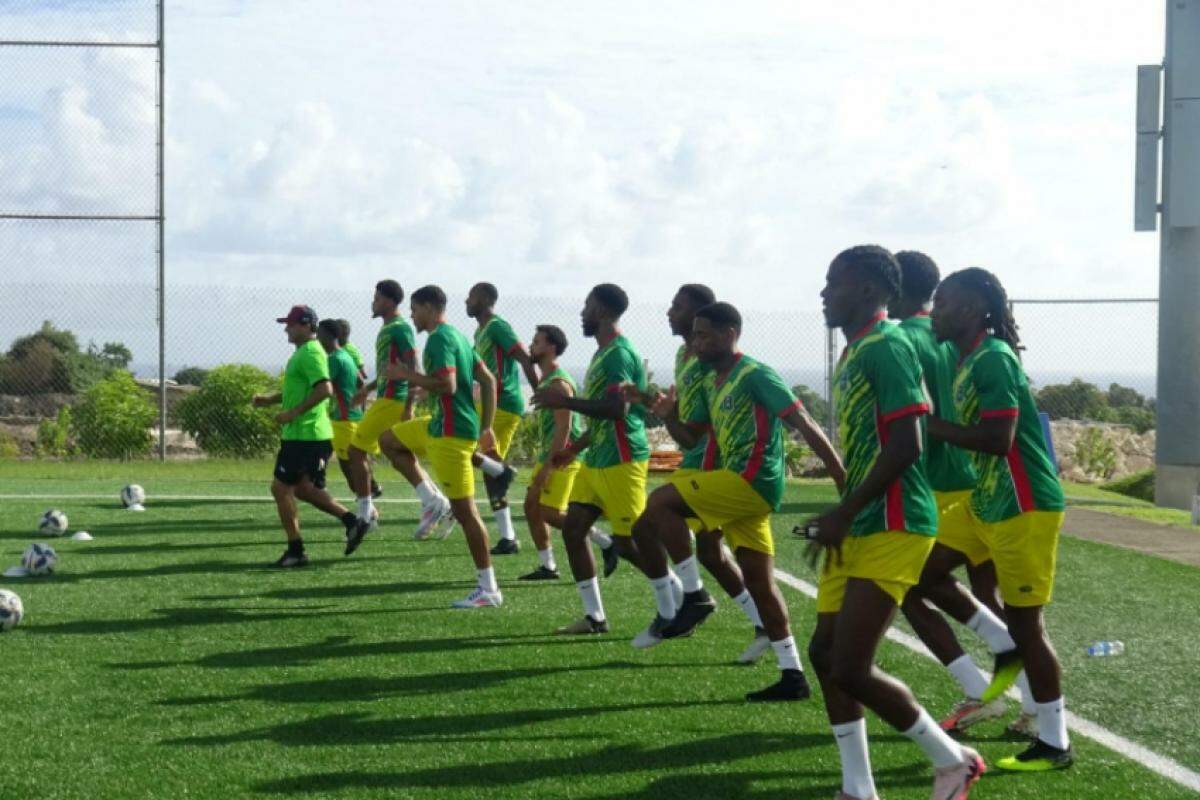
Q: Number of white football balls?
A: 4